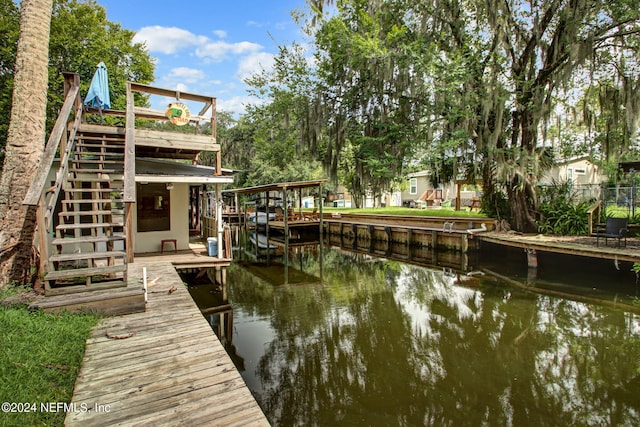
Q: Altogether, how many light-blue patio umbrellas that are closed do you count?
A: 1